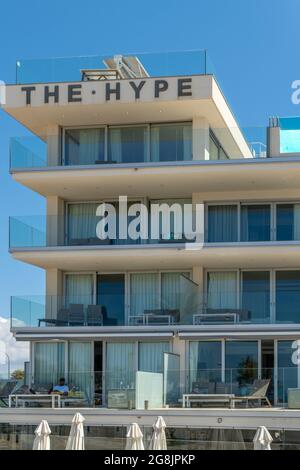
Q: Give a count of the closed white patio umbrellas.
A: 5